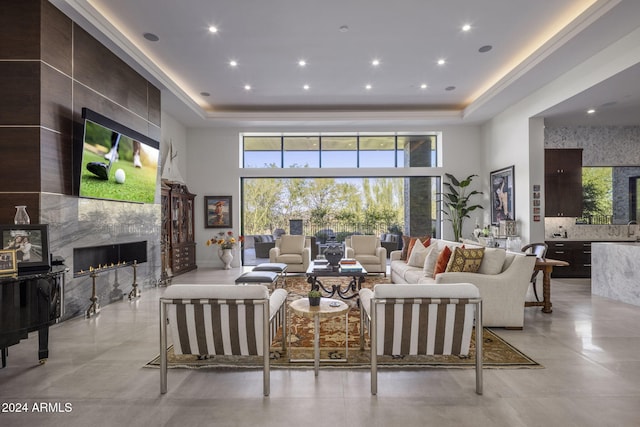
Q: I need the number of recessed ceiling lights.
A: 11